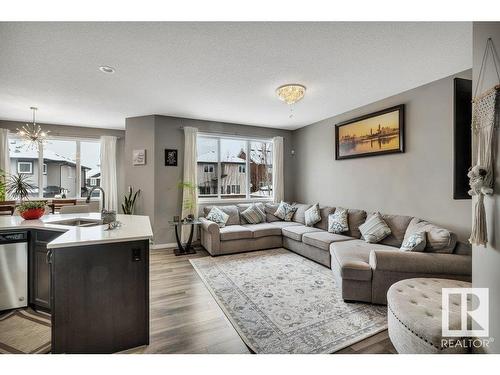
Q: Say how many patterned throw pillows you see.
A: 7